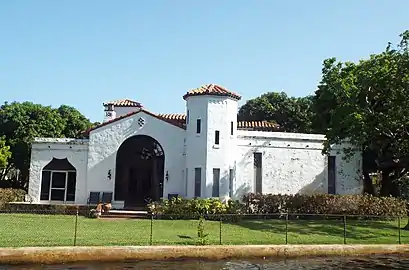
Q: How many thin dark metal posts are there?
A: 6